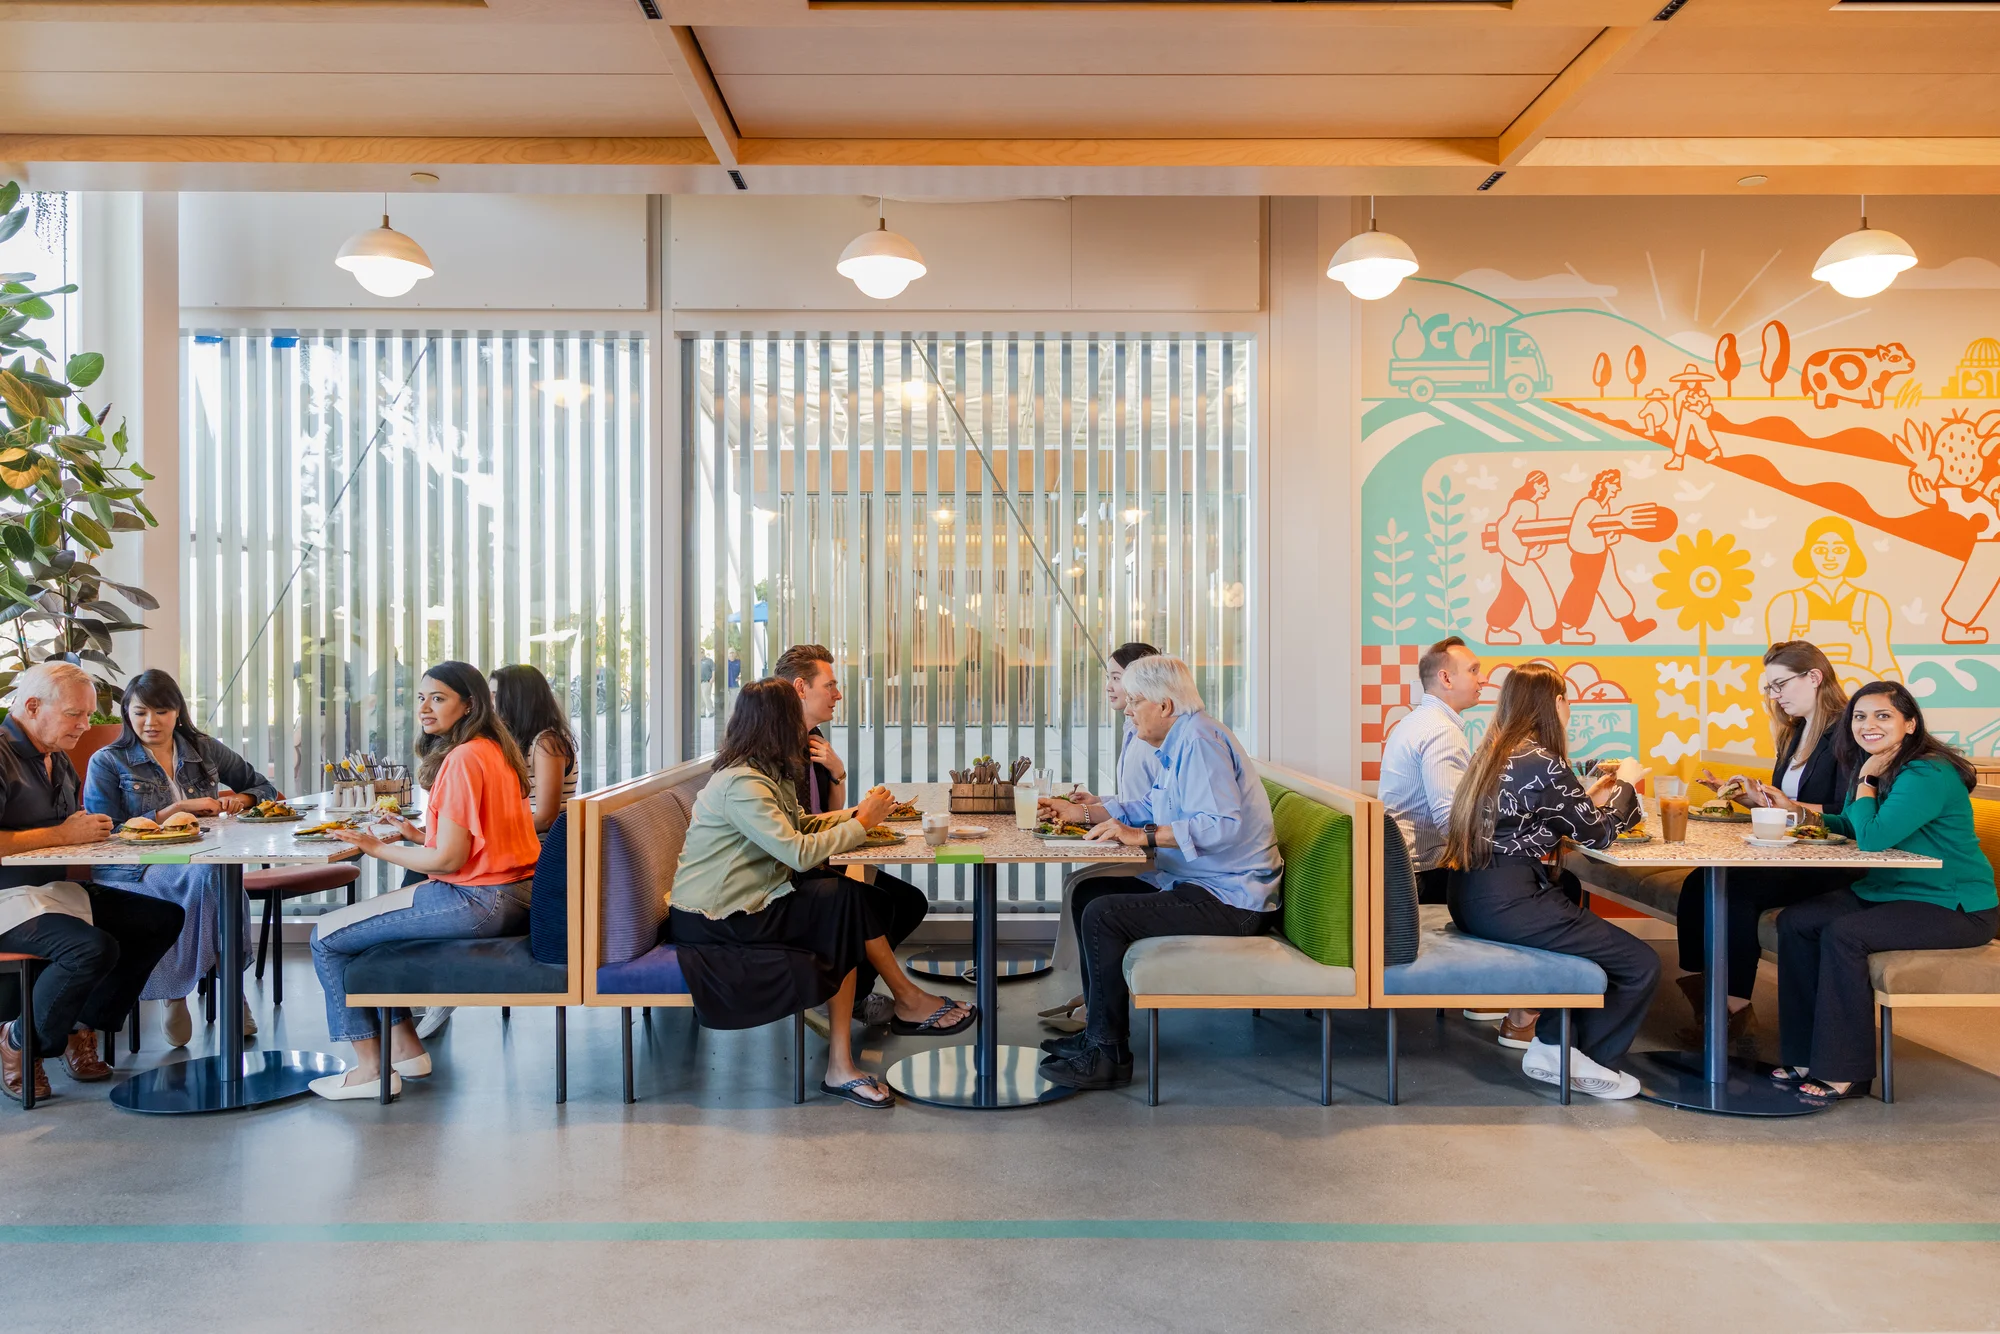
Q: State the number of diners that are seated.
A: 12